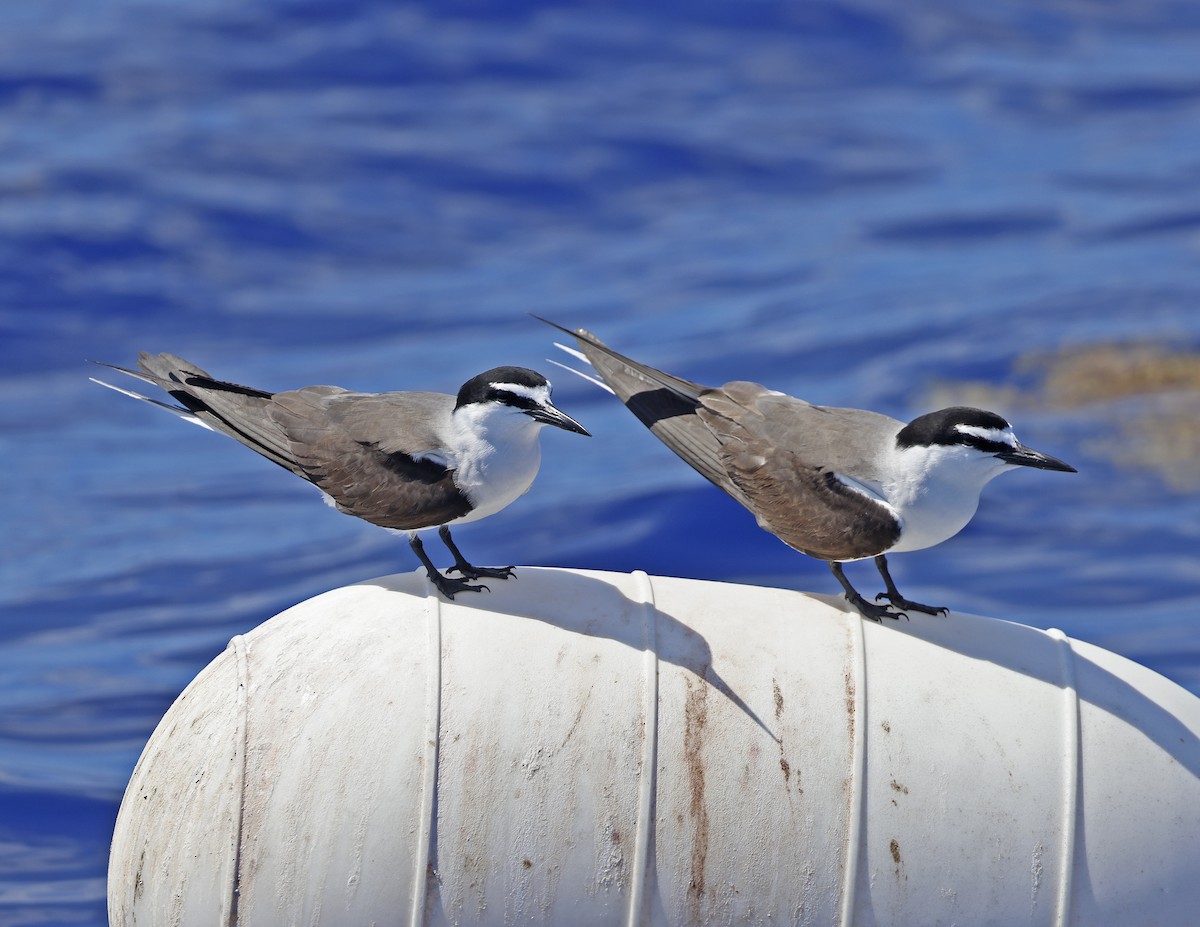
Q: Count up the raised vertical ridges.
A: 5